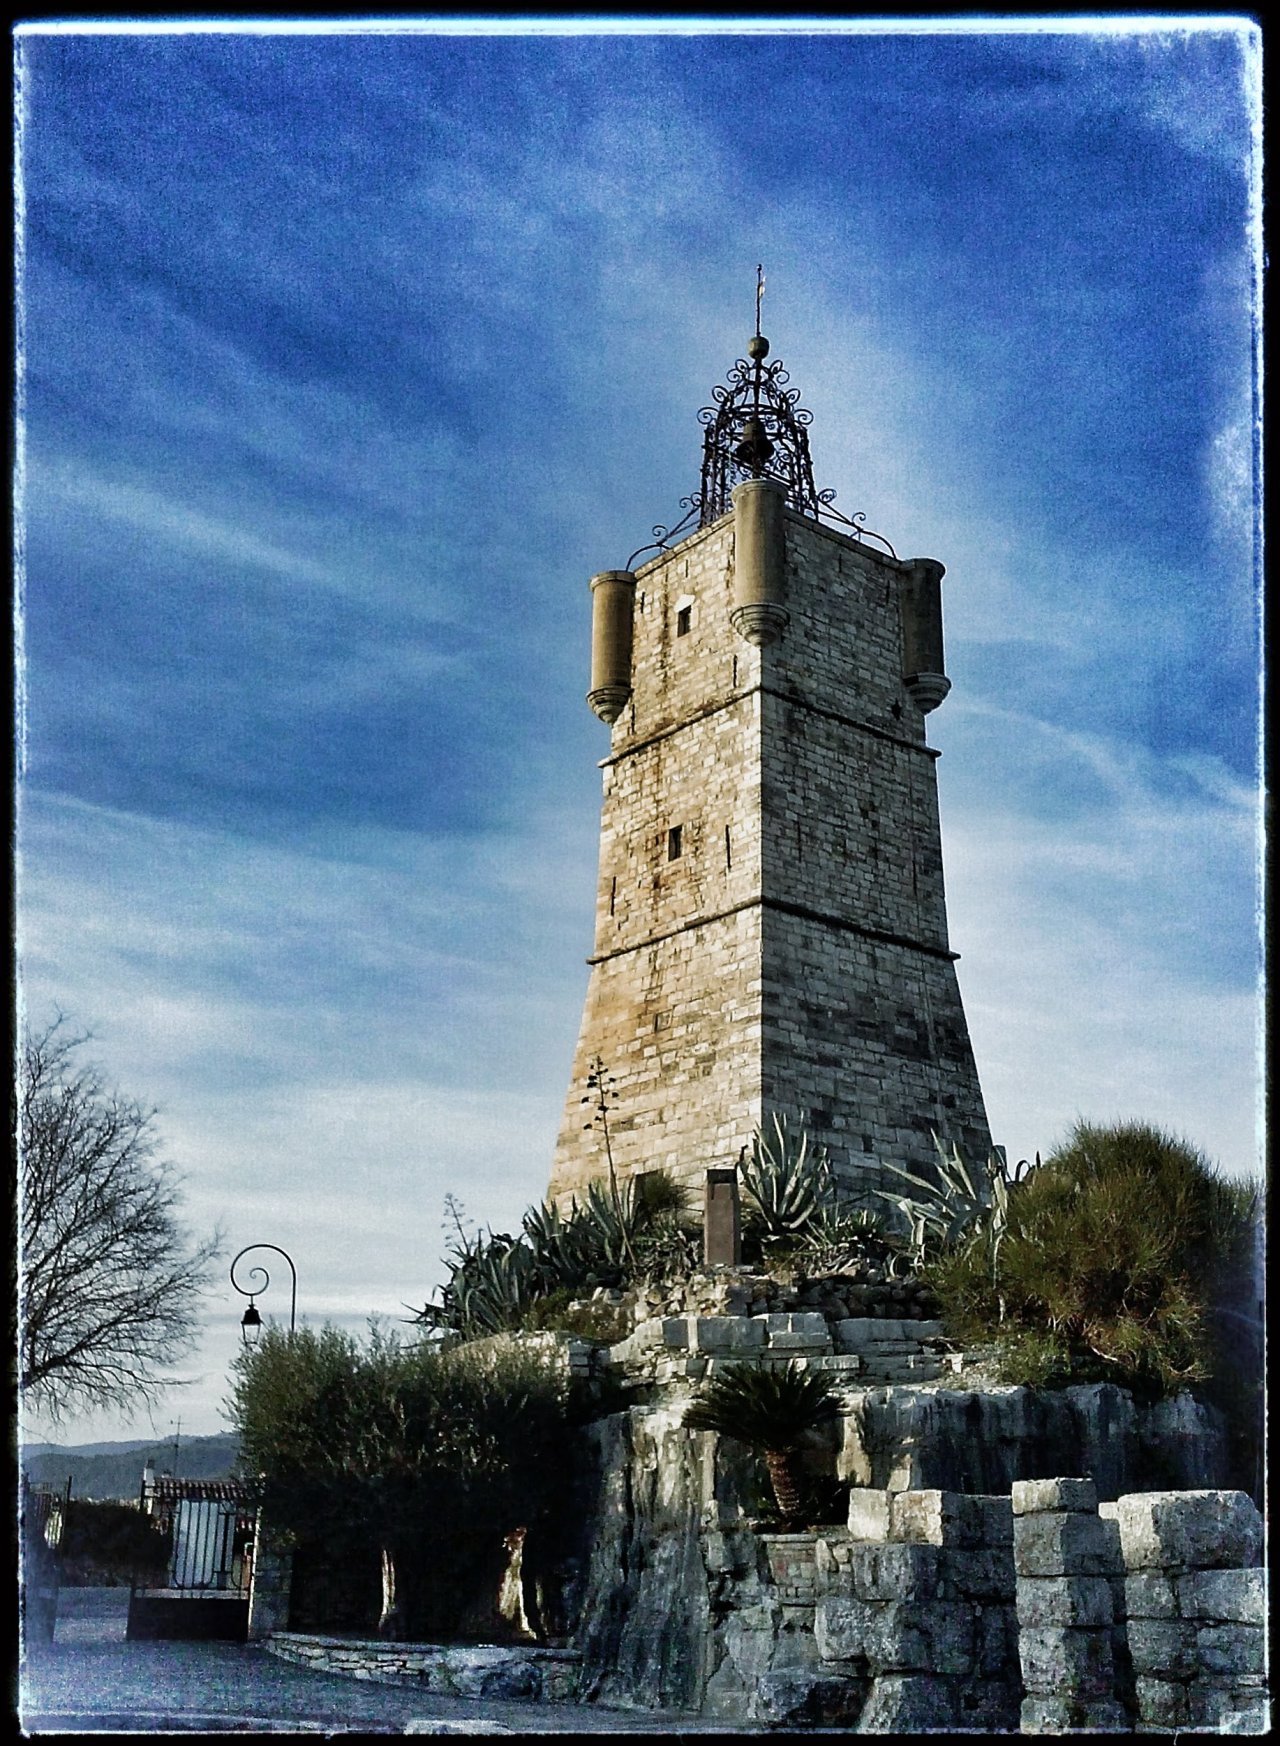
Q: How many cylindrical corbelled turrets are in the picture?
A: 3